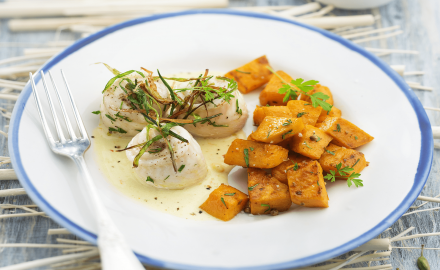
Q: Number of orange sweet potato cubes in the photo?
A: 15